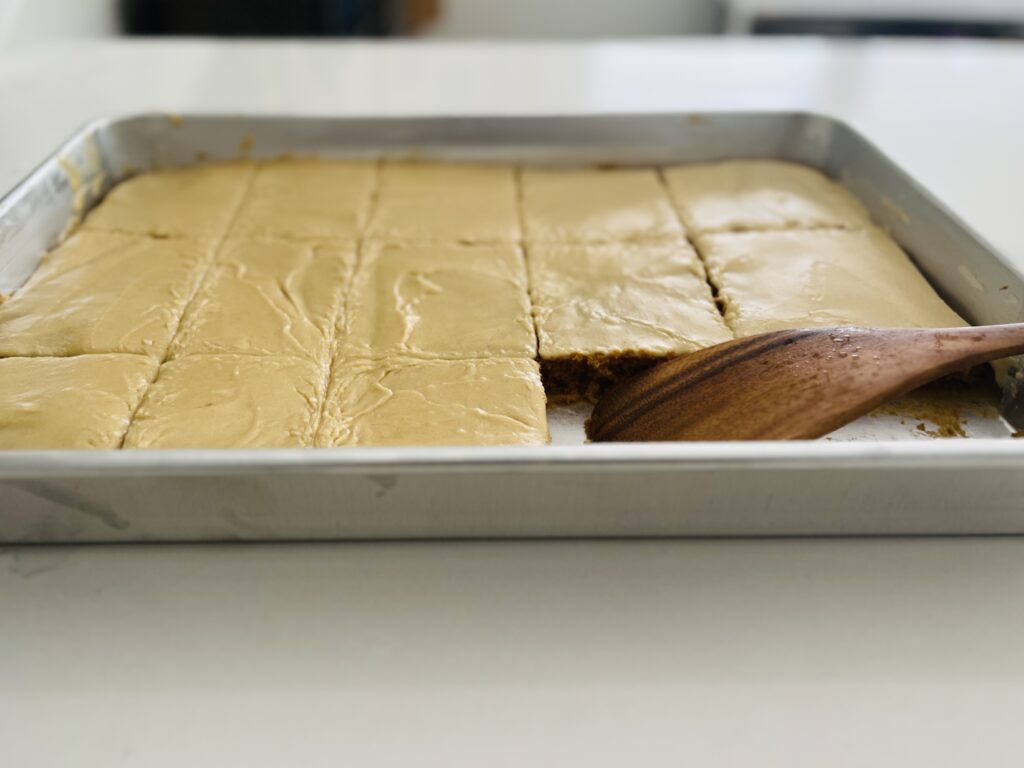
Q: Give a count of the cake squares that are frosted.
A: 13